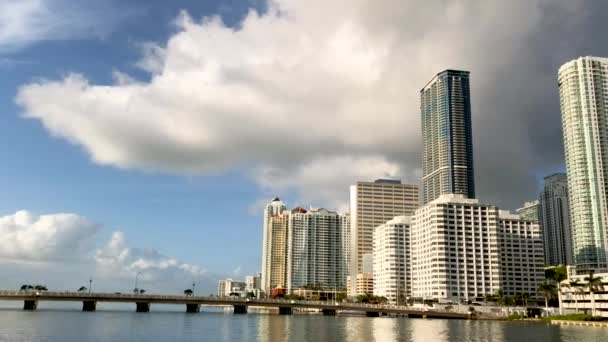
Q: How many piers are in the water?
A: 9